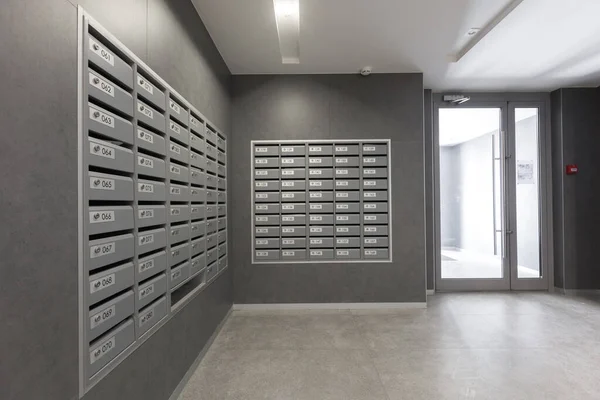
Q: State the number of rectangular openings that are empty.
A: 1